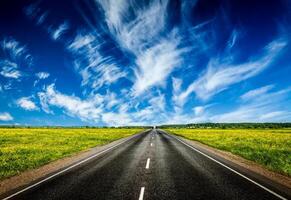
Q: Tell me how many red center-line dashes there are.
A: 0